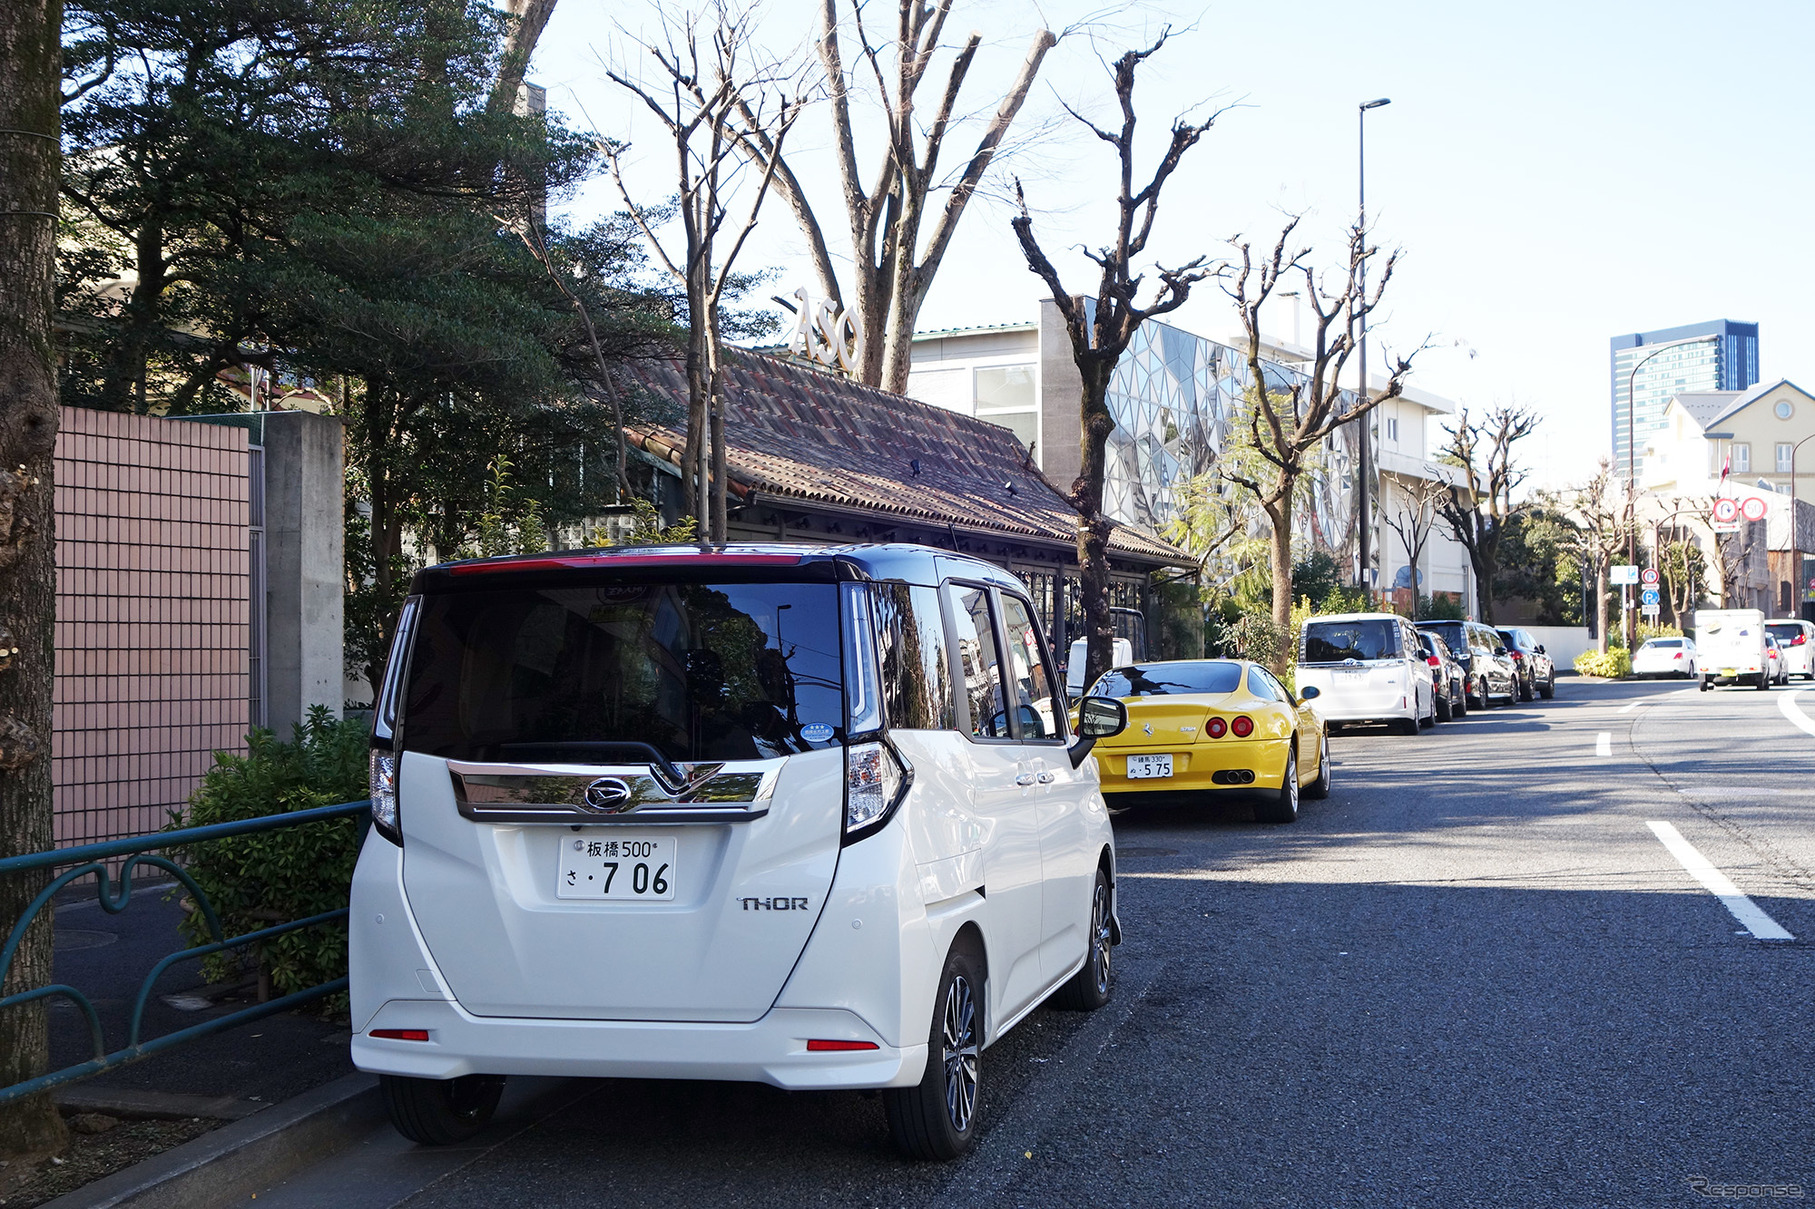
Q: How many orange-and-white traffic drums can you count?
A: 0